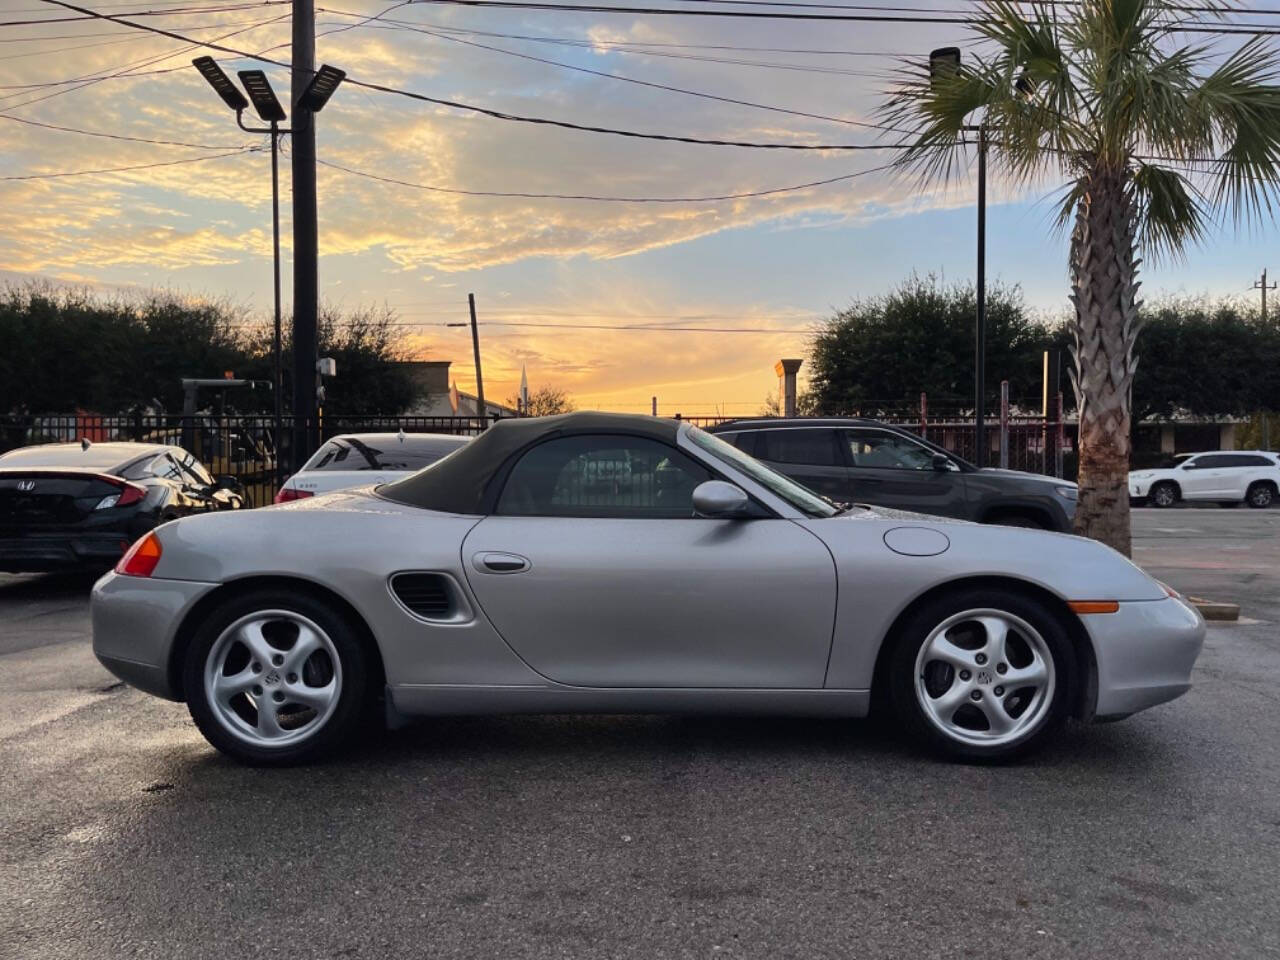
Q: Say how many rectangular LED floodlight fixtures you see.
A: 3